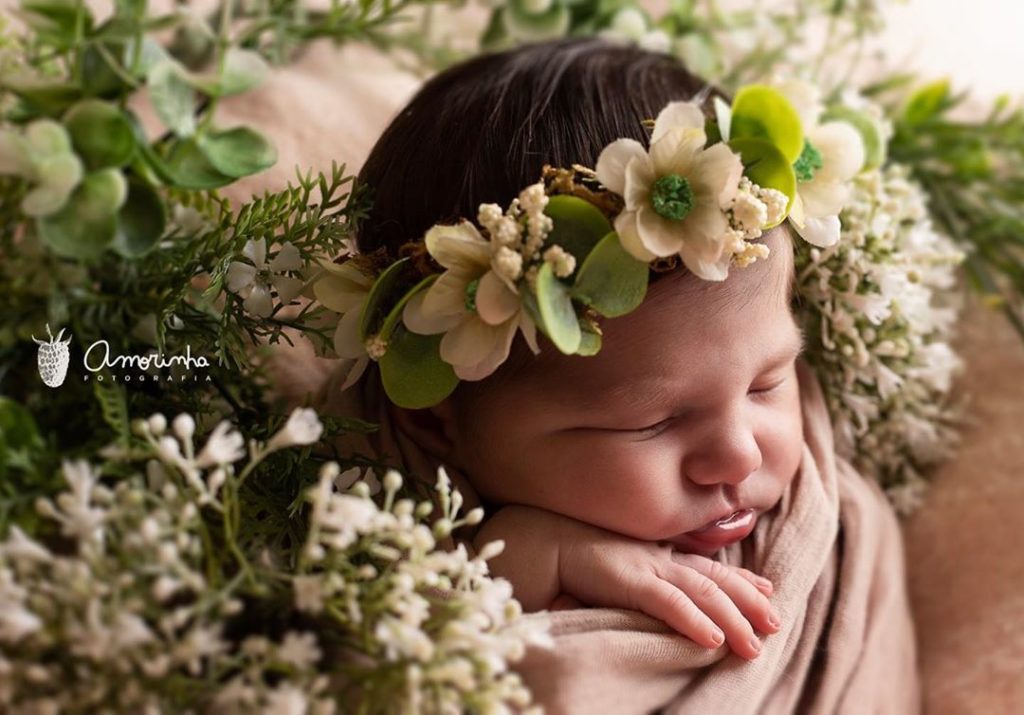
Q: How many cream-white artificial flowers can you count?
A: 4